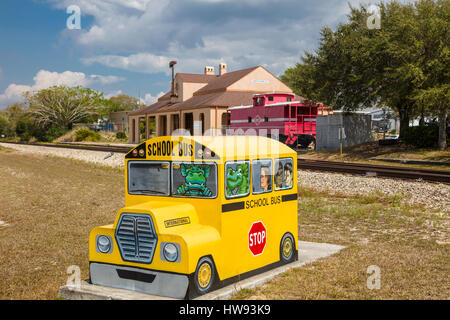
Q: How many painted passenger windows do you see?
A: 3